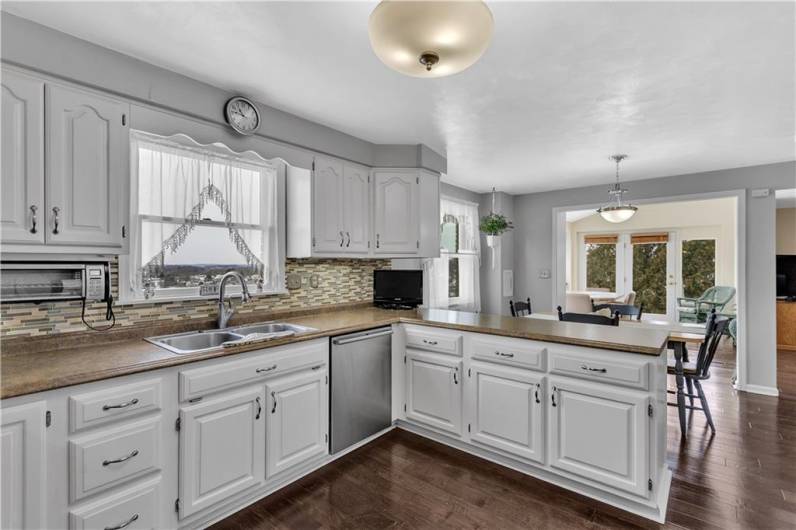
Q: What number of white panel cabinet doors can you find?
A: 11